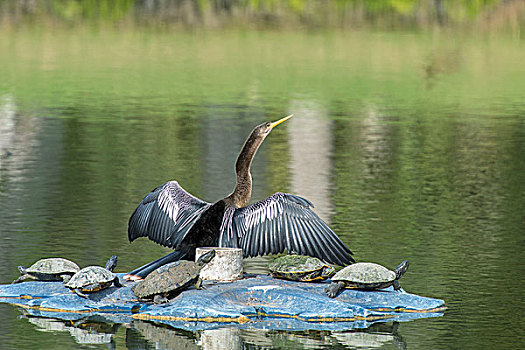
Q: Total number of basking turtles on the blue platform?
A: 5